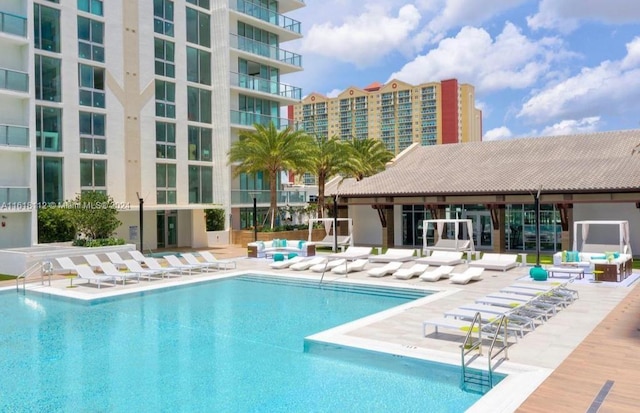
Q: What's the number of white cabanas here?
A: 3